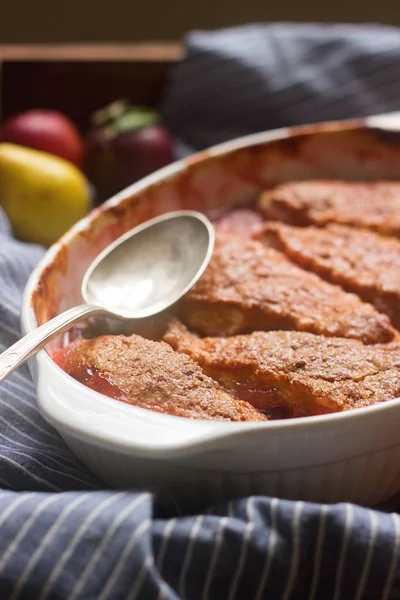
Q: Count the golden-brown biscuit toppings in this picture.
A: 5